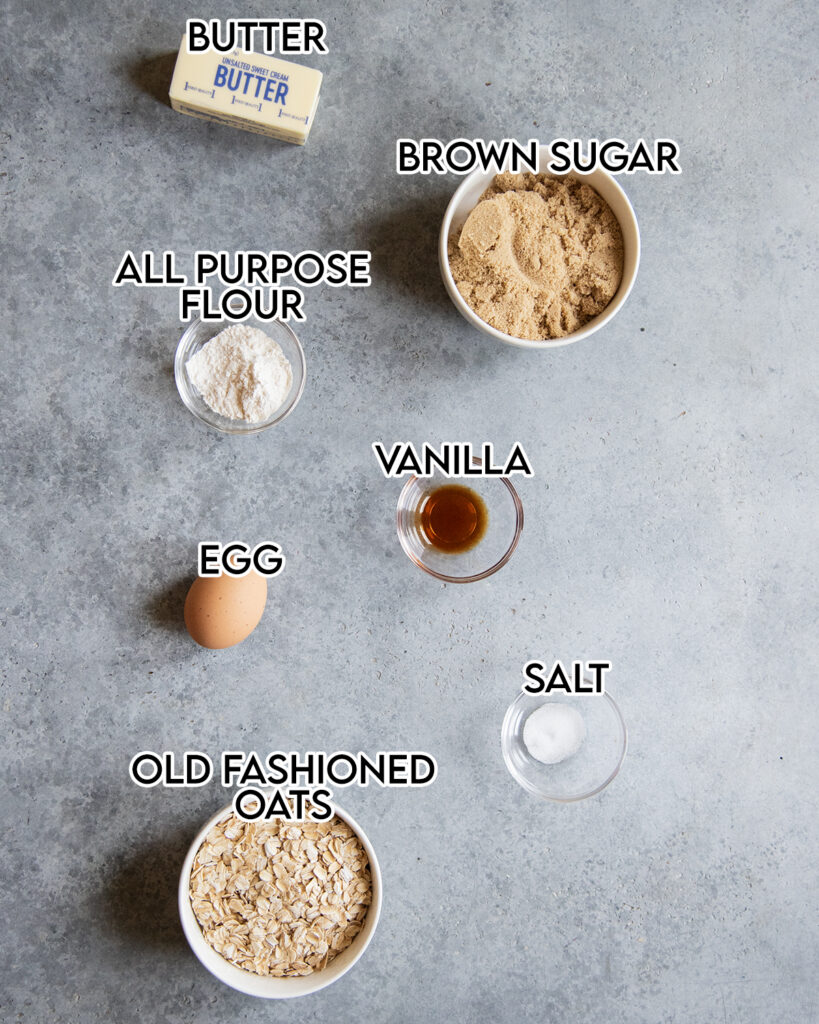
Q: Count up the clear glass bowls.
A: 3